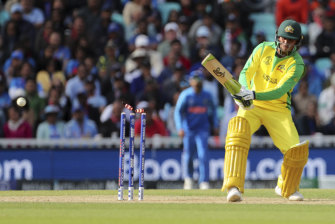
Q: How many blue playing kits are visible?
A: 1